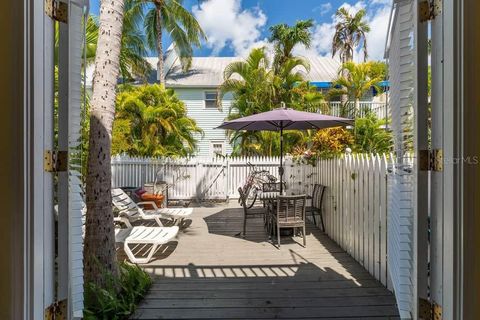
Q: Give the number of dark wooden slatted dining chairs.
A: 4